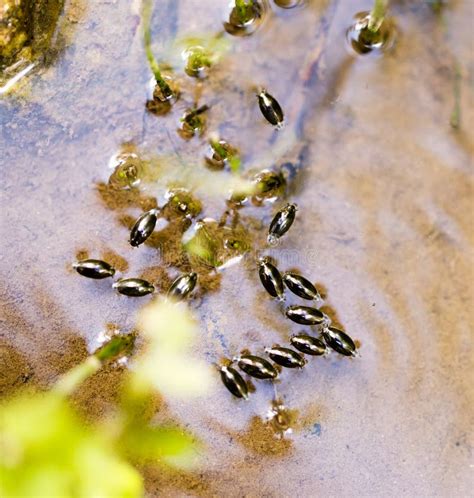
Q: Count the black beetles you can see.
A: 14